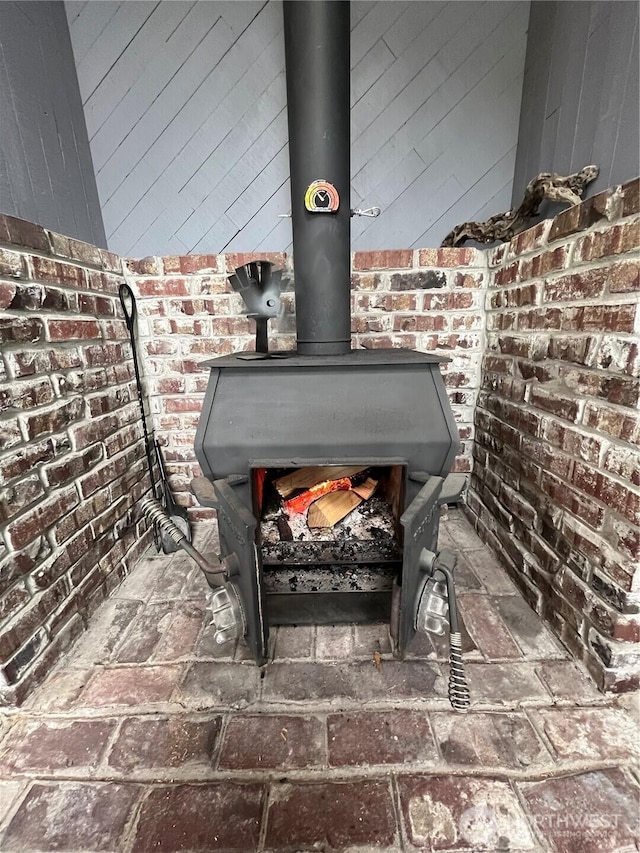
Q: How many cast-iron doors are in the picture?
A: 2